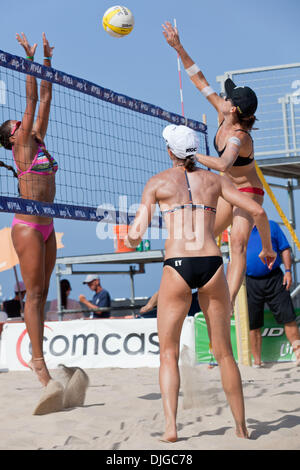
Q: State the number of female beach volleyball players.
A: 3